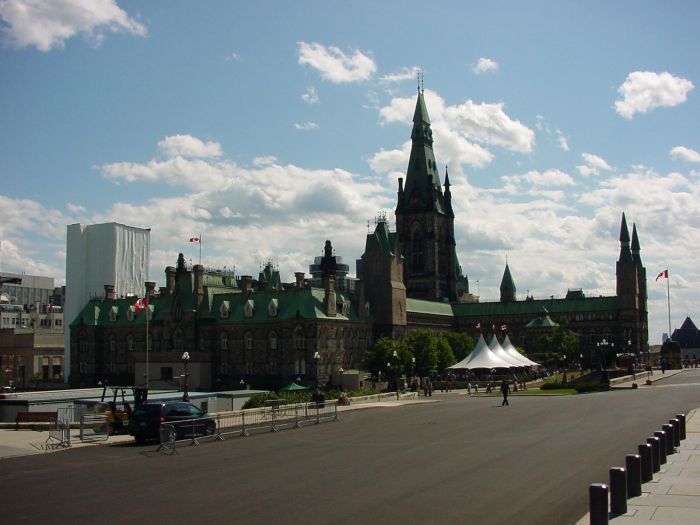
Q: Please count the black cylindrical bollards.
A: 9